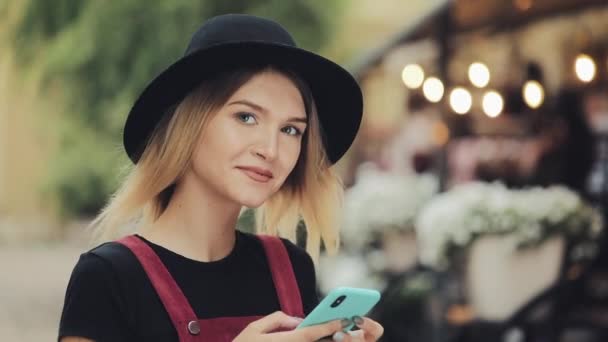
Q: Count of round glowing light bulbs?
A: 7